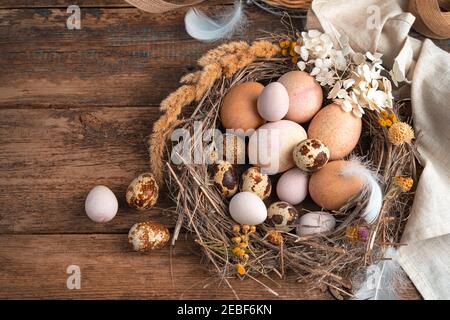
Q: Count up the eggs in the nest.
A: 14